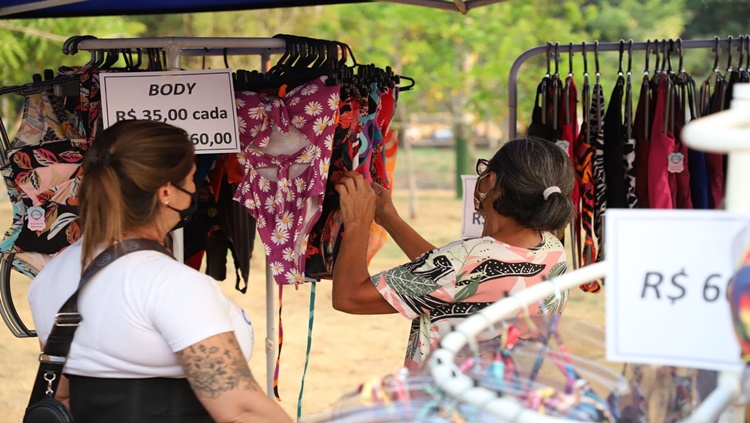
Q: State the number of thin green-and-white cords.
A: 1